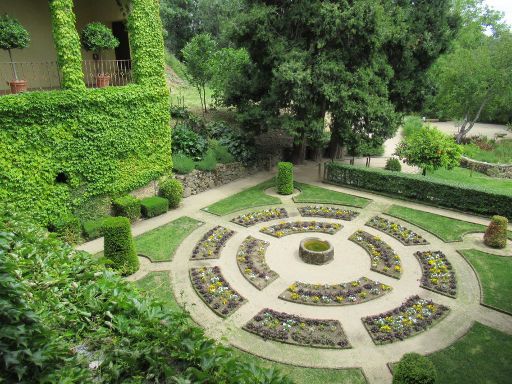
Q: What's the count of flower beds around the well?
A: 12